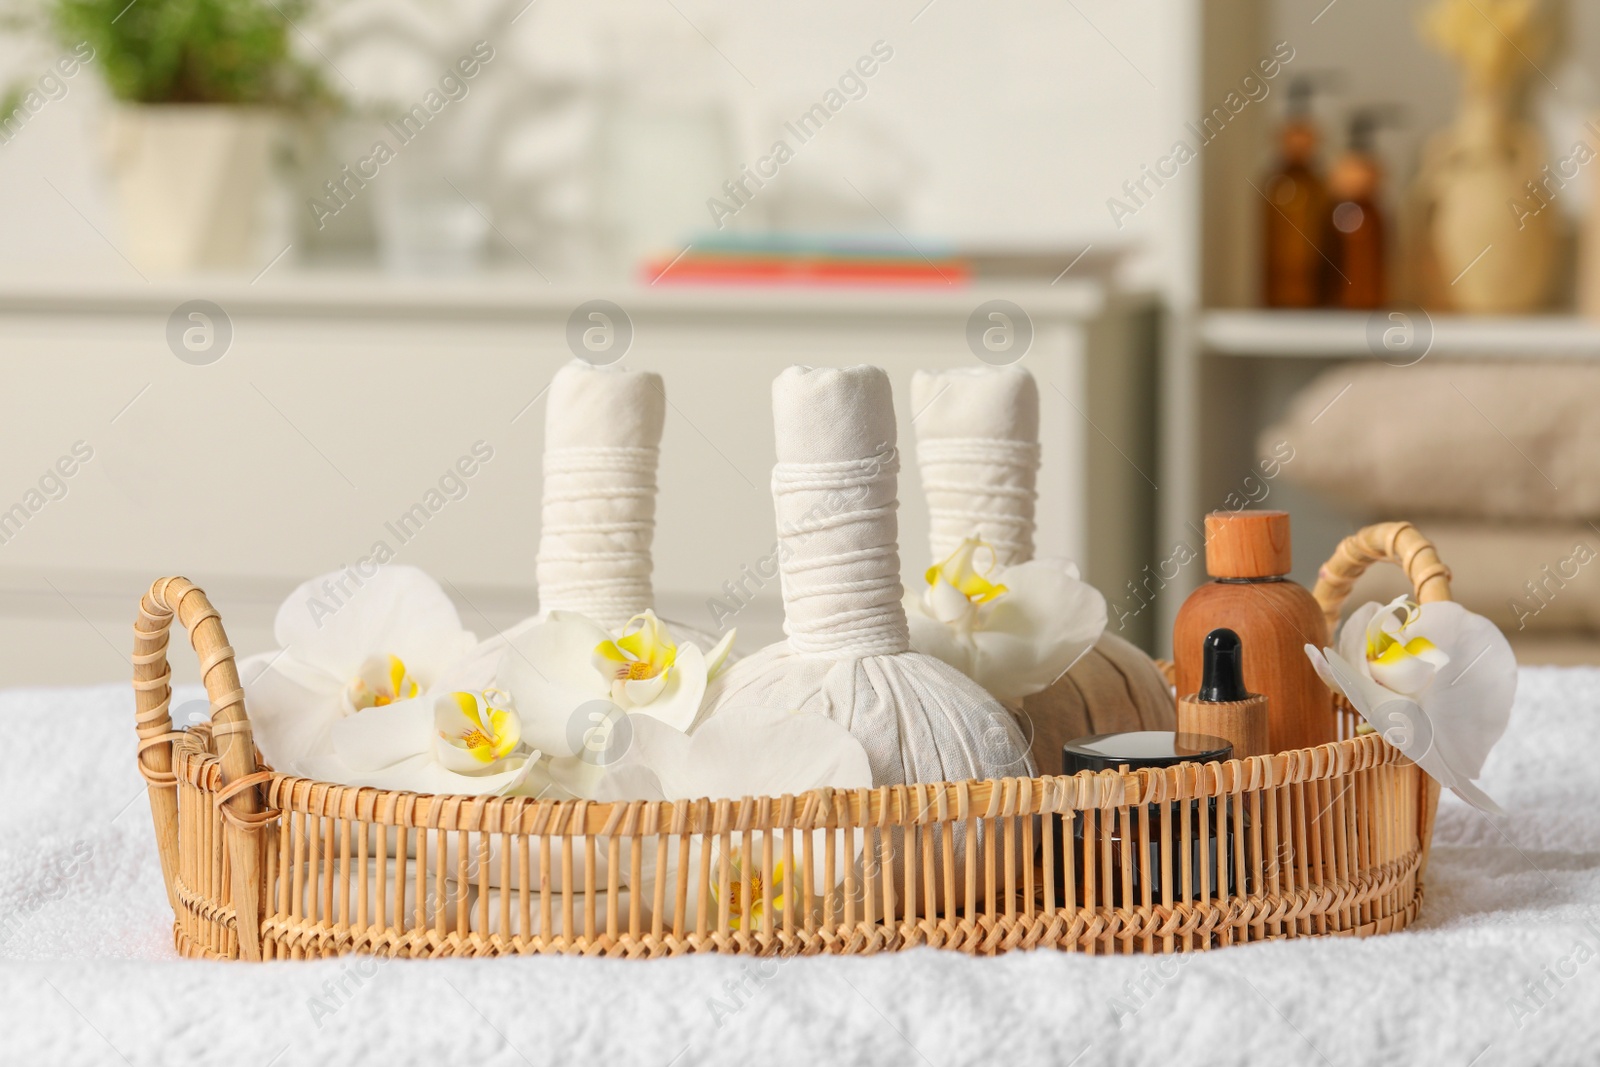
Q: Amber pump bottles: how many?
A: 2